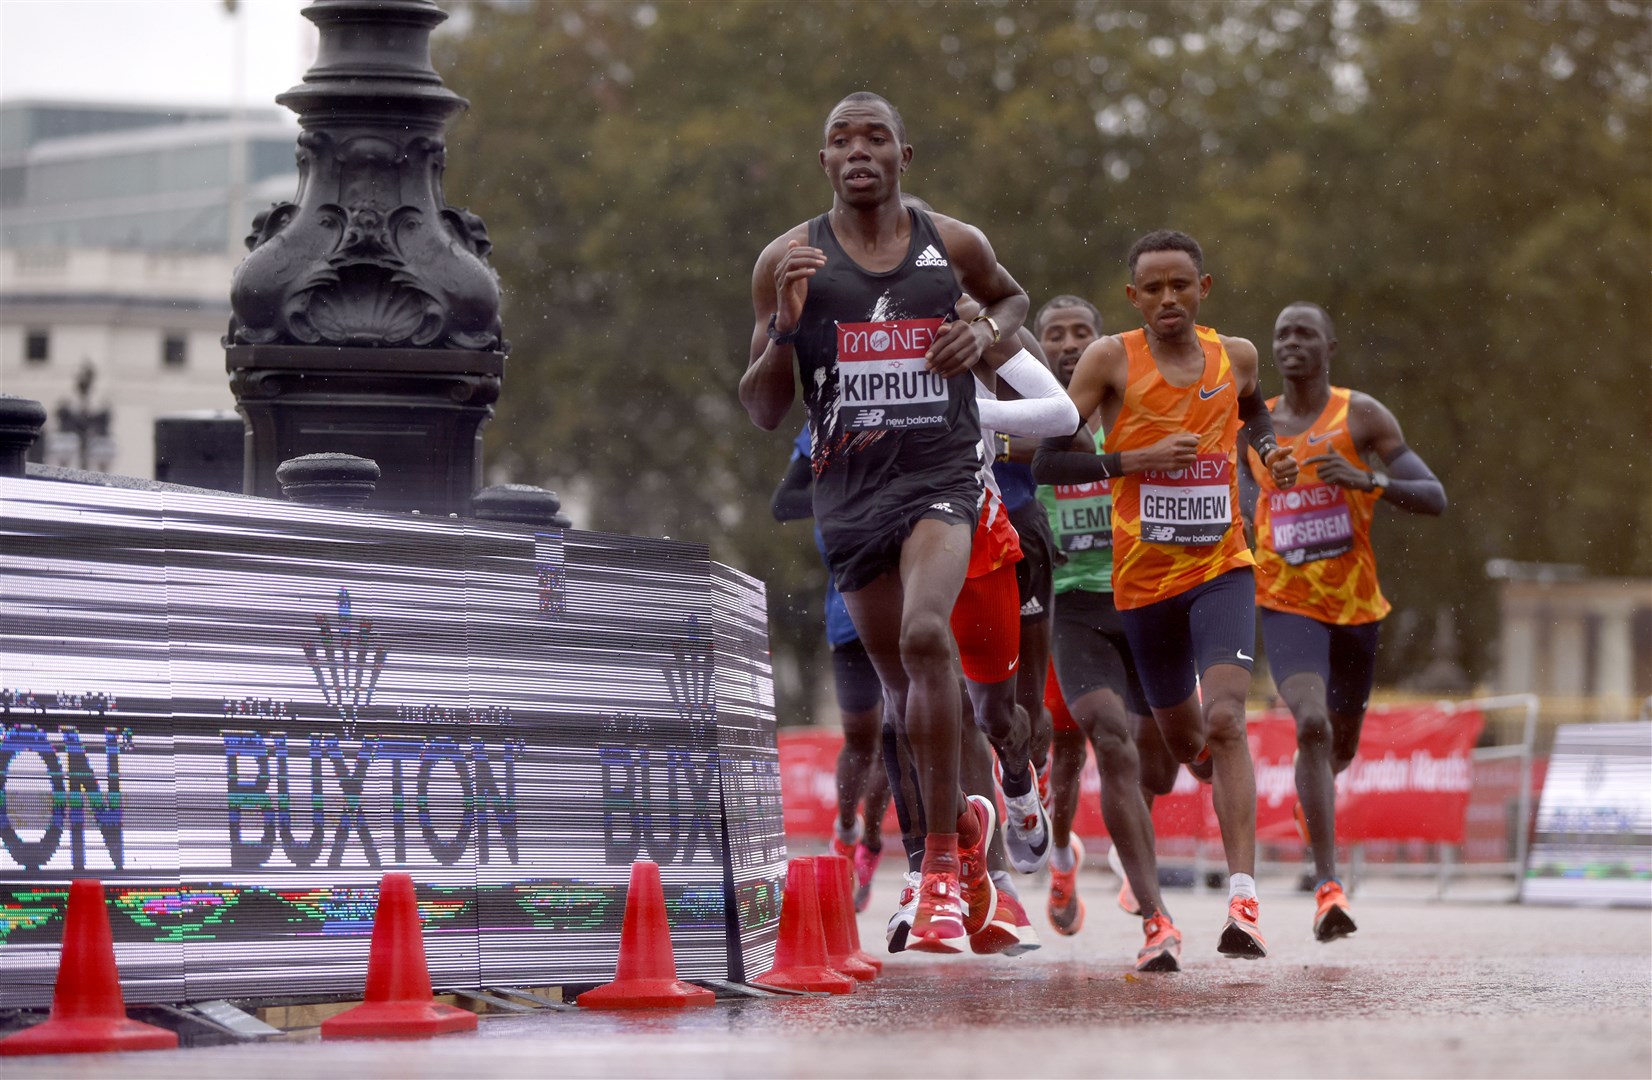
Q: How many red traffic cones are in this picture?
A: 6